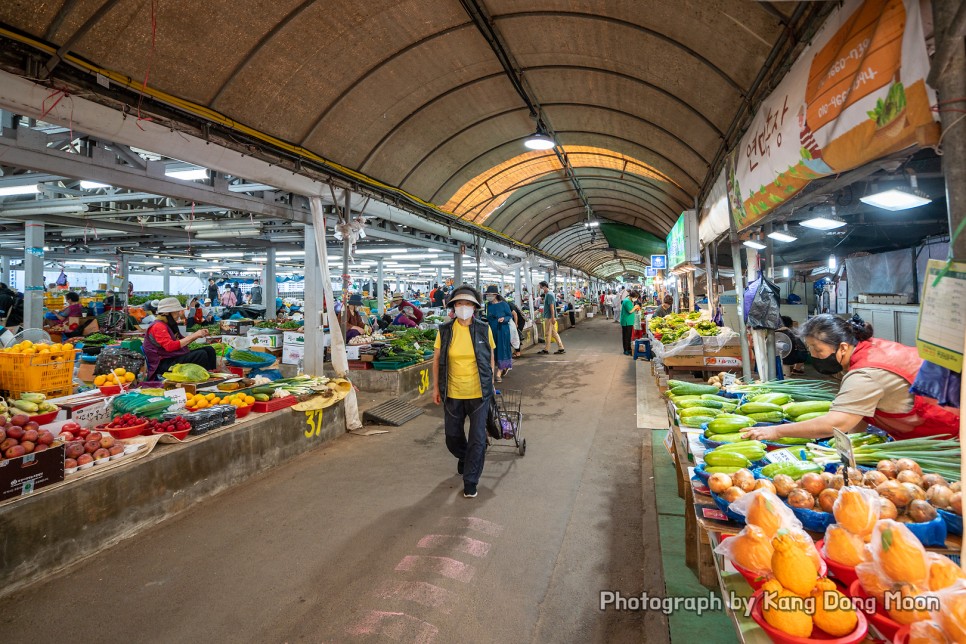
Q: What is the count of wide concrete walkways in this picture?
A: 1